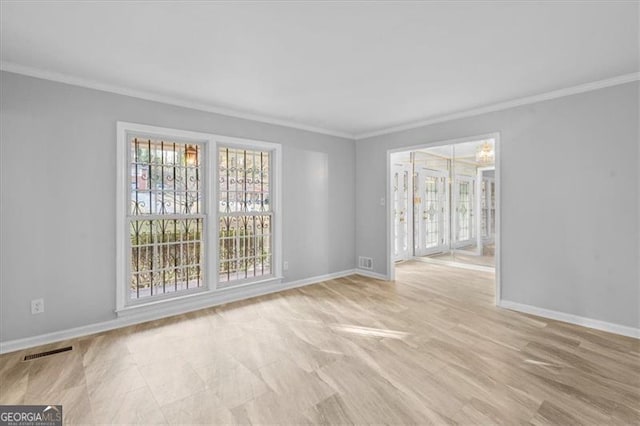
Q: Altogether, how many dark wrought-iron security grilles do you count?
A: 2